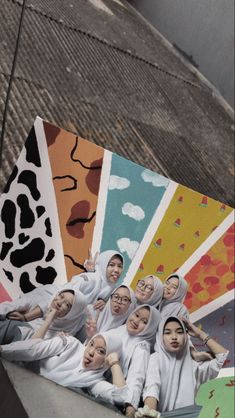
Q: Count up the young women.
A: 8